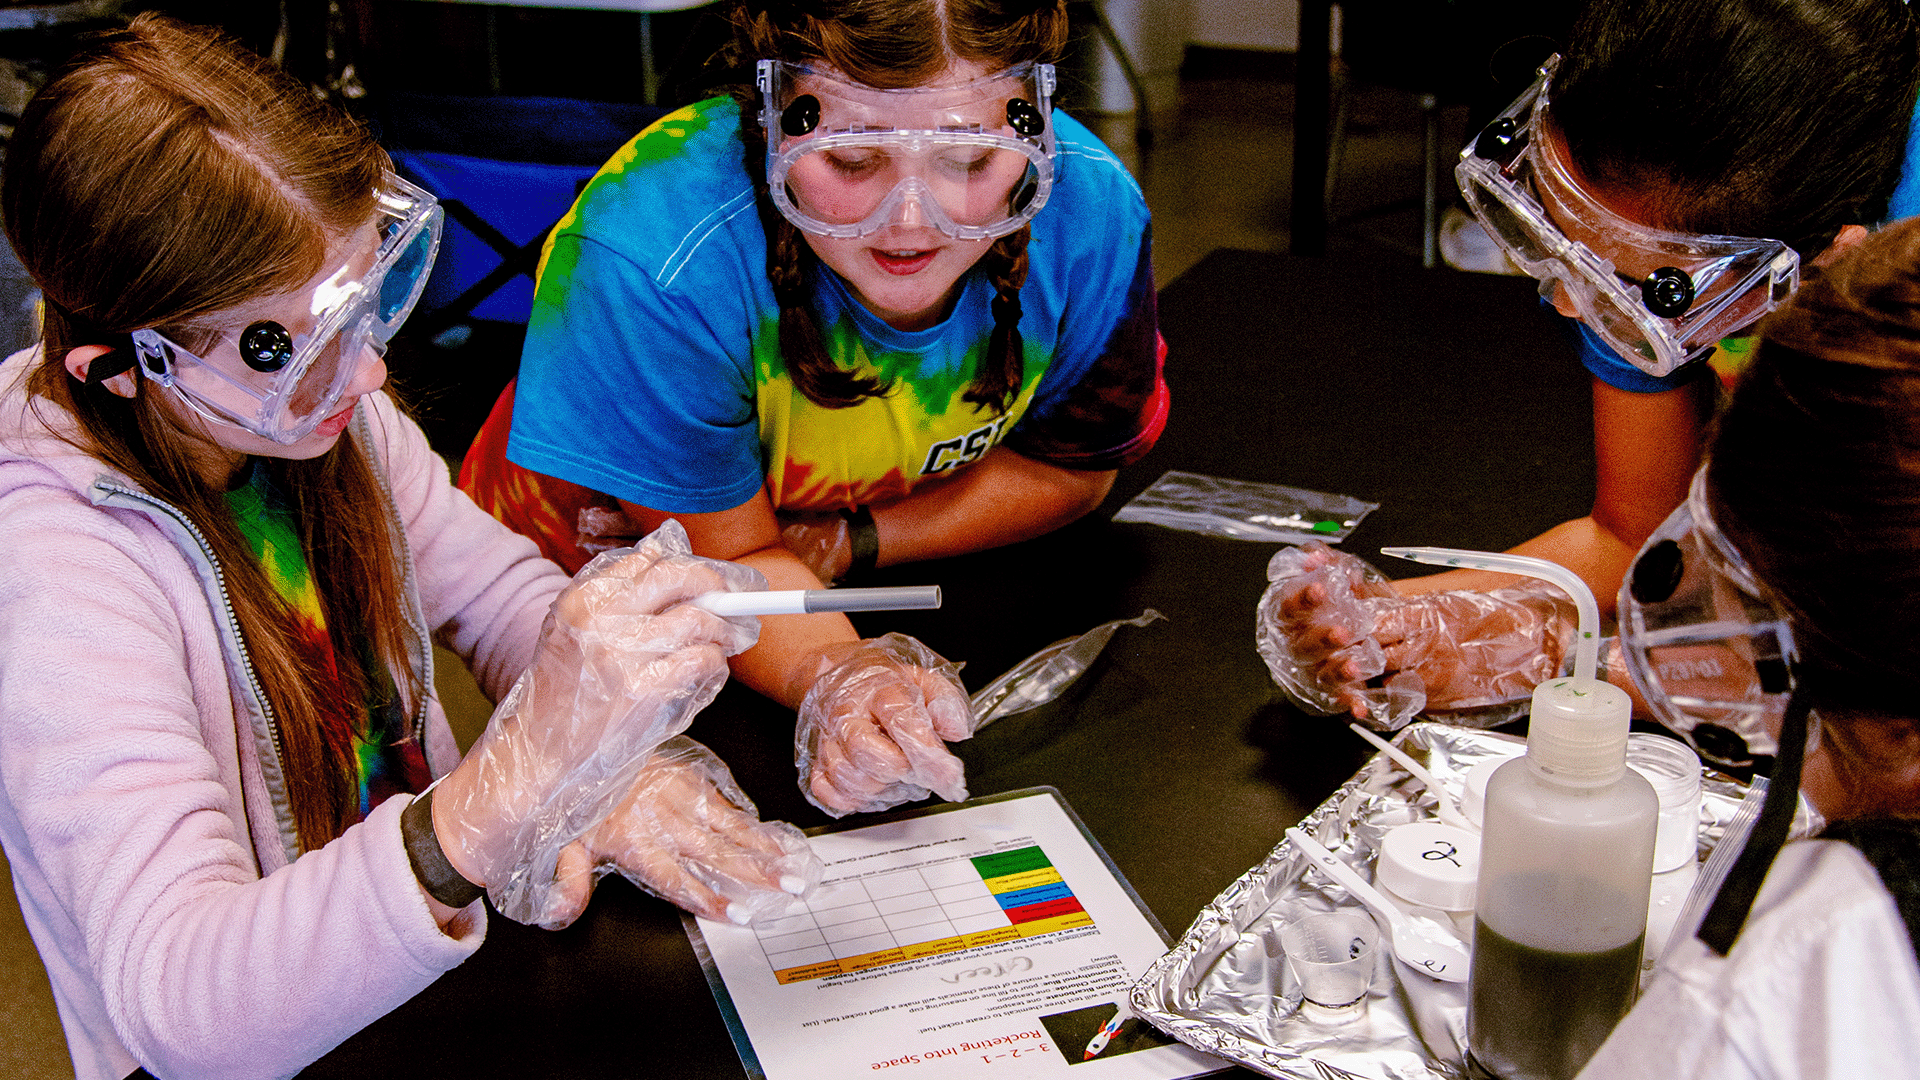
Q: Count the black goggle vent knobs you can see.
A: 7